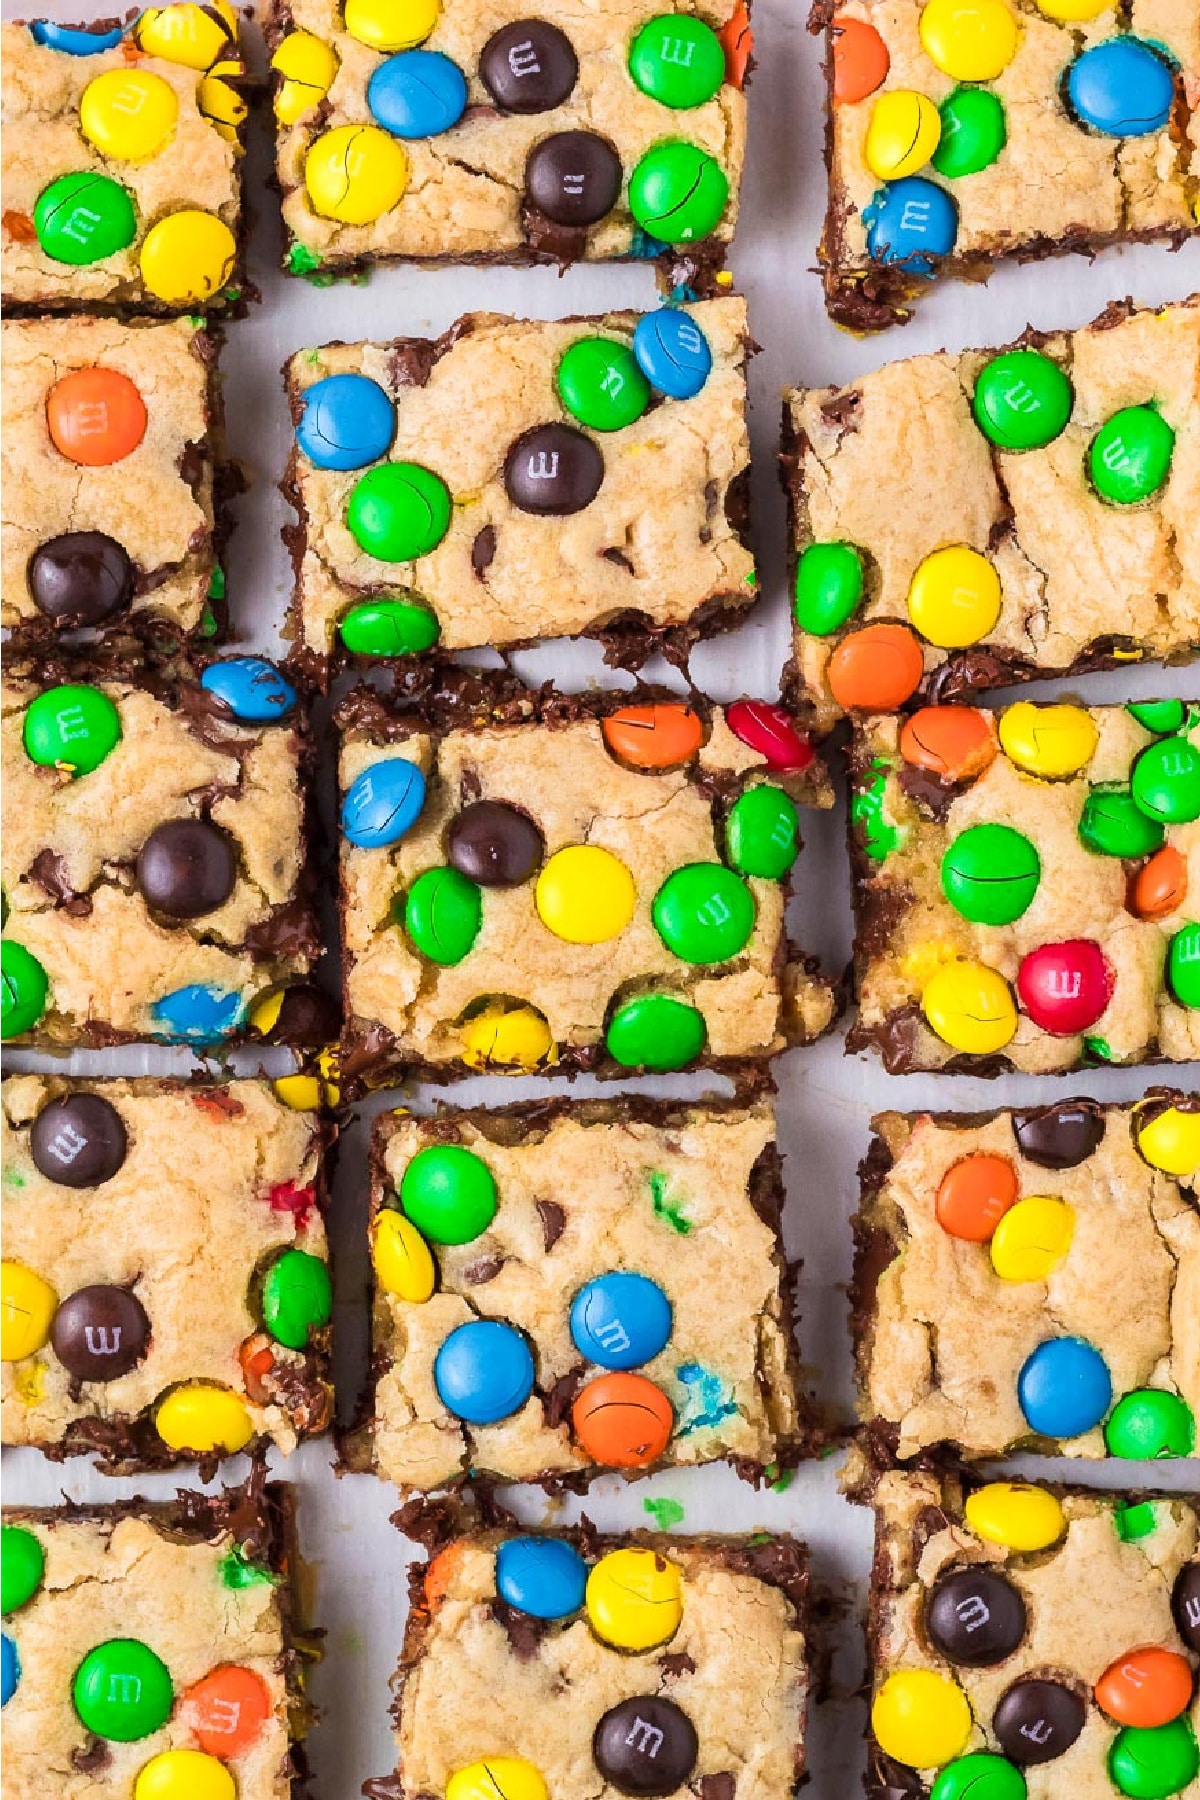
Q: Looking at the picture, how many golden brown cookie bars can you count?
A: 15